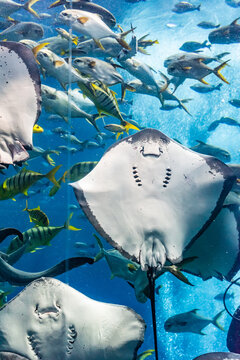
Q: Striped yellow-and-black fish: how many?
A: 5